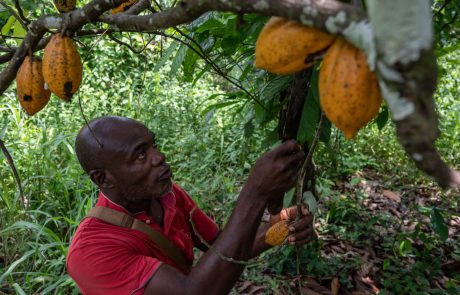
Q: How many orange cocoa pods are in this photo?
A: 7